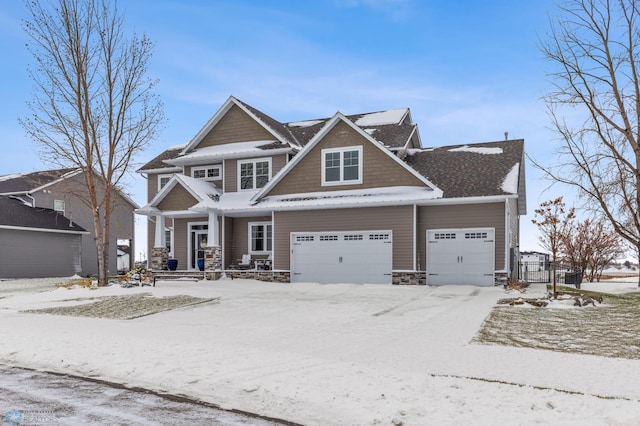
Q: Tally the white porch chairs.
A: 2